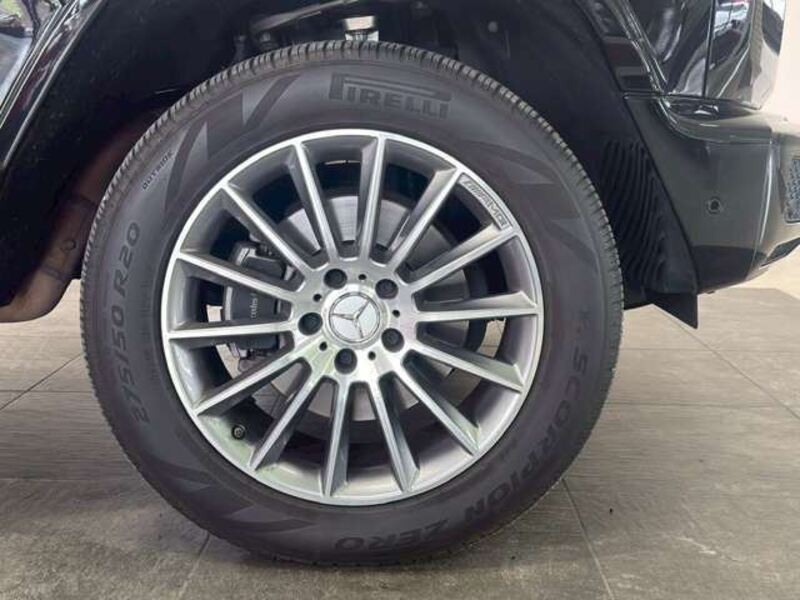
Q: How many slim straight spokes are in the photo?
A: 14